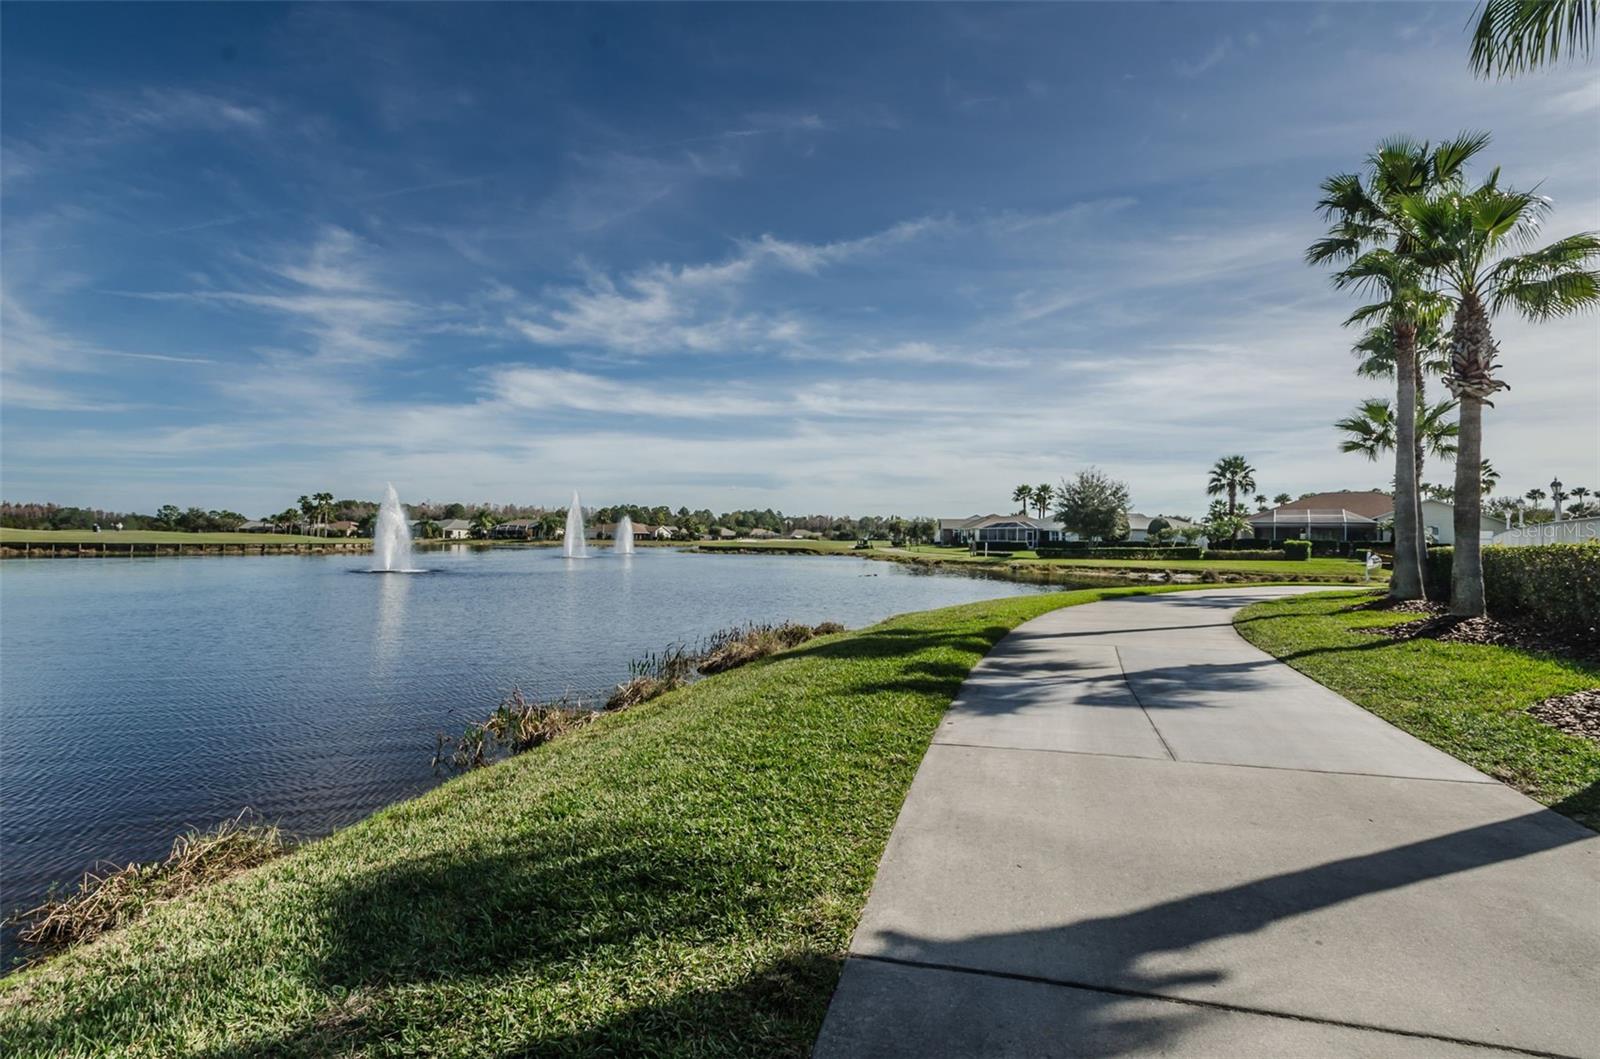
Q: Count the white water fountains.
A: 3